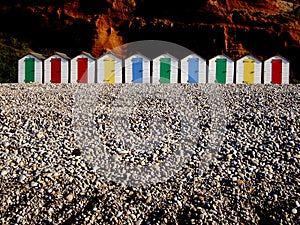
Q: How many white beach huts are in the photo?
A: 10